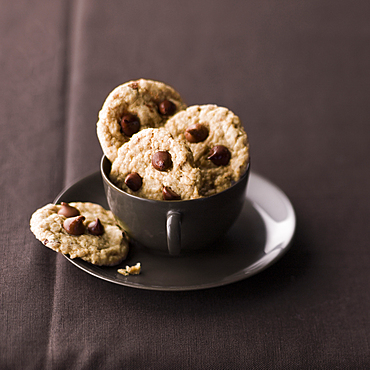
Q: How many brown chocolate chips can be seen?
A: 10